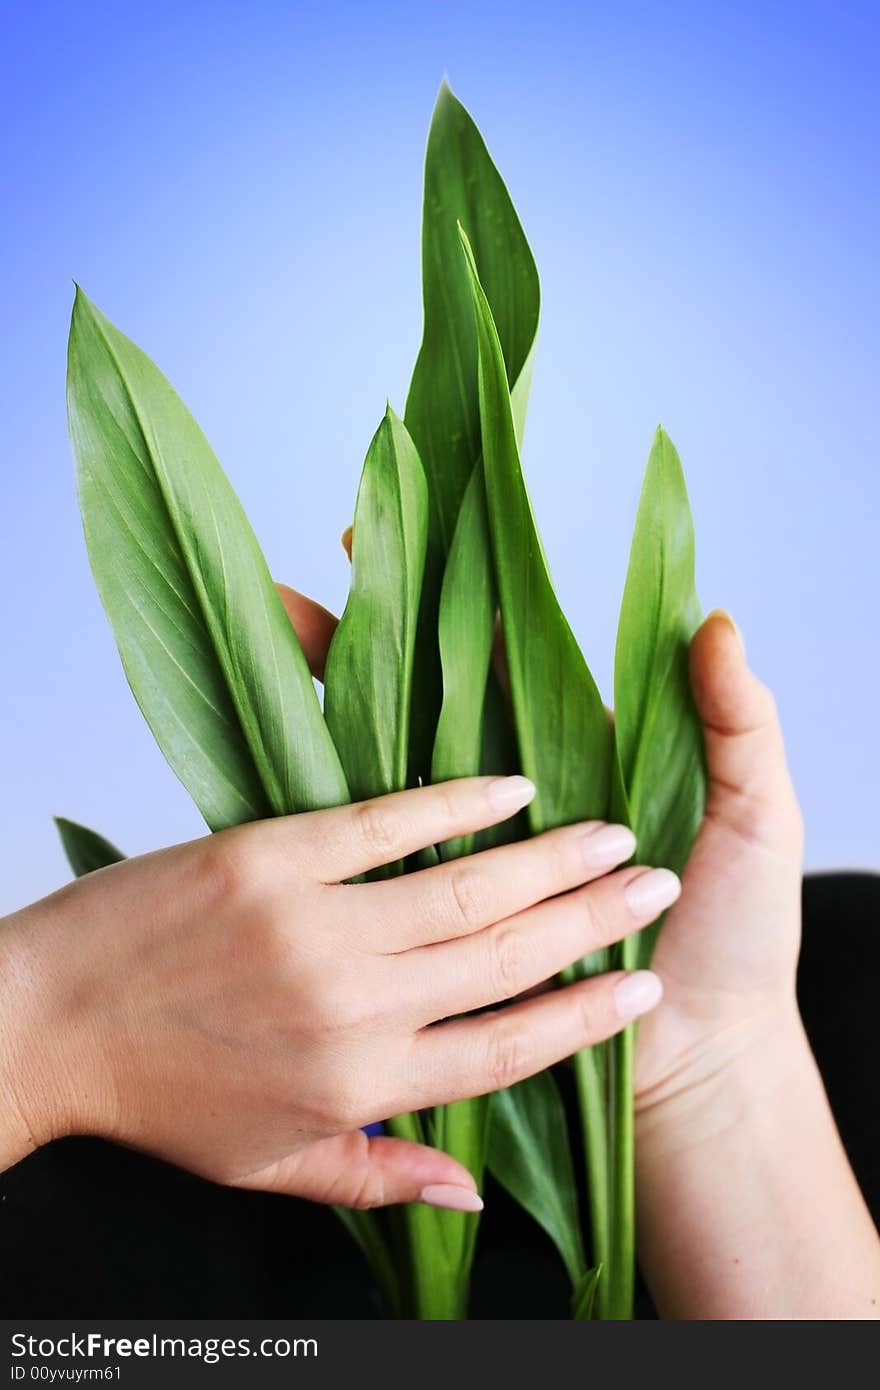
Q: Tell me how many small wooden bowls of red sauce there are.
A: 0